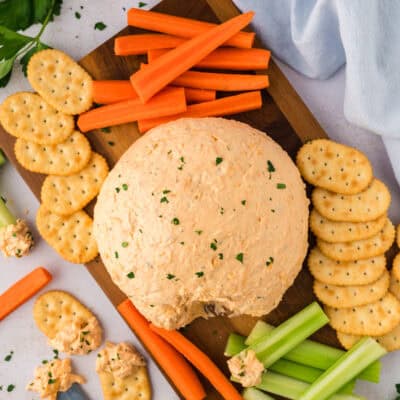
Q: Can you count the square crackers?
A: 0